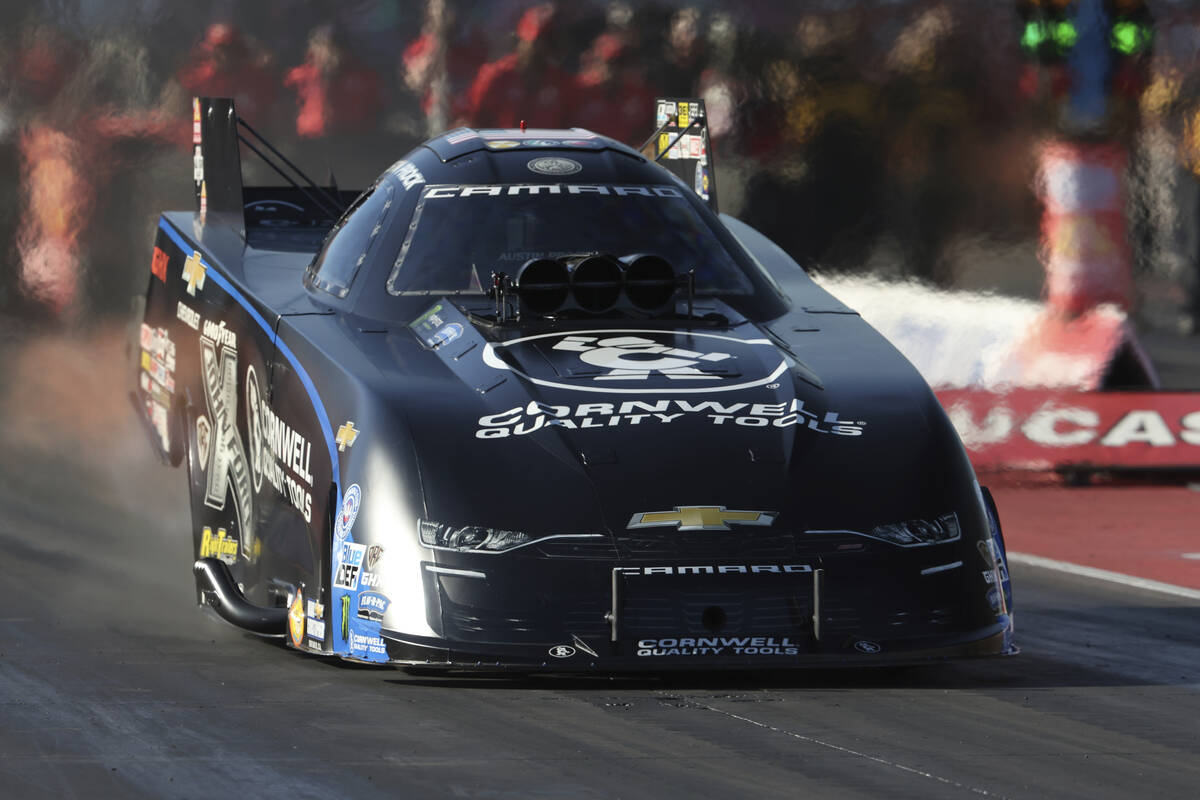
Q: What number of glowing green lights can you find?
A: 3